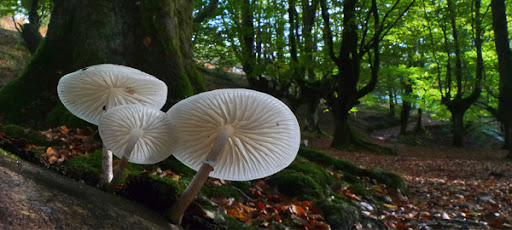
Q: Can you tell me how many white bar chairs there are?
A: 0